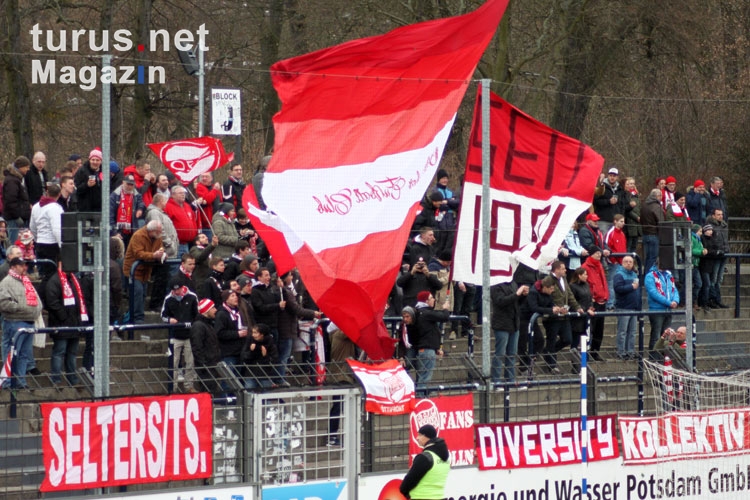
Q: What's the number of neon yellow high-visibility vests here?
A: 1